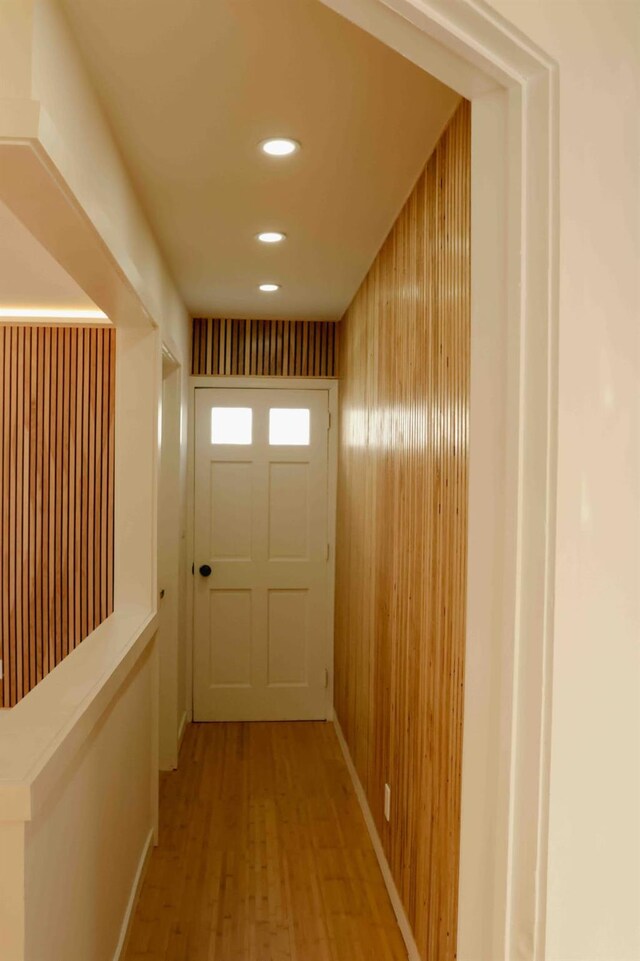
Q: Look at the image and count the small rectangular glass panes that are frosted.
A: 2